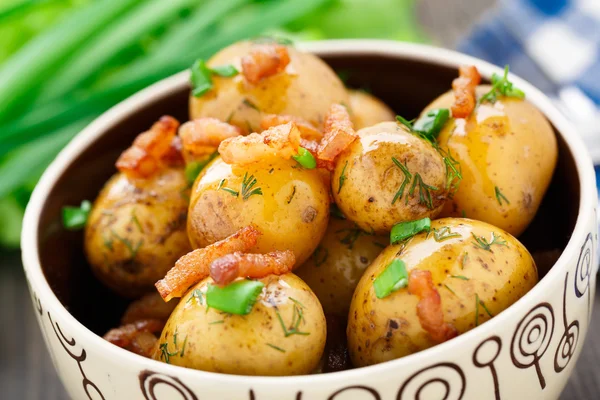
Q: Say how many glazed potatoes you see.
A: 9